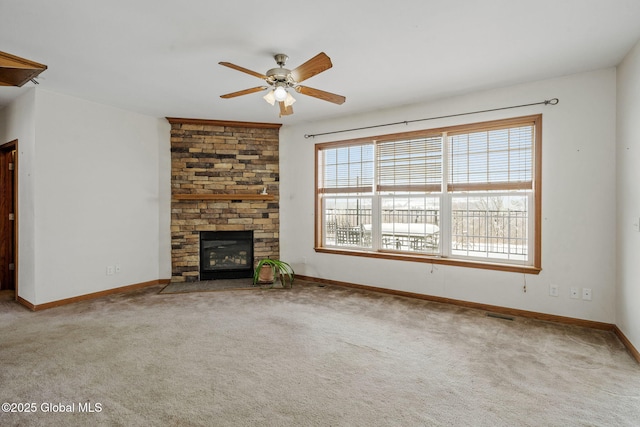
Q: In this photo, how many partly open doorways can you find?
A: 1